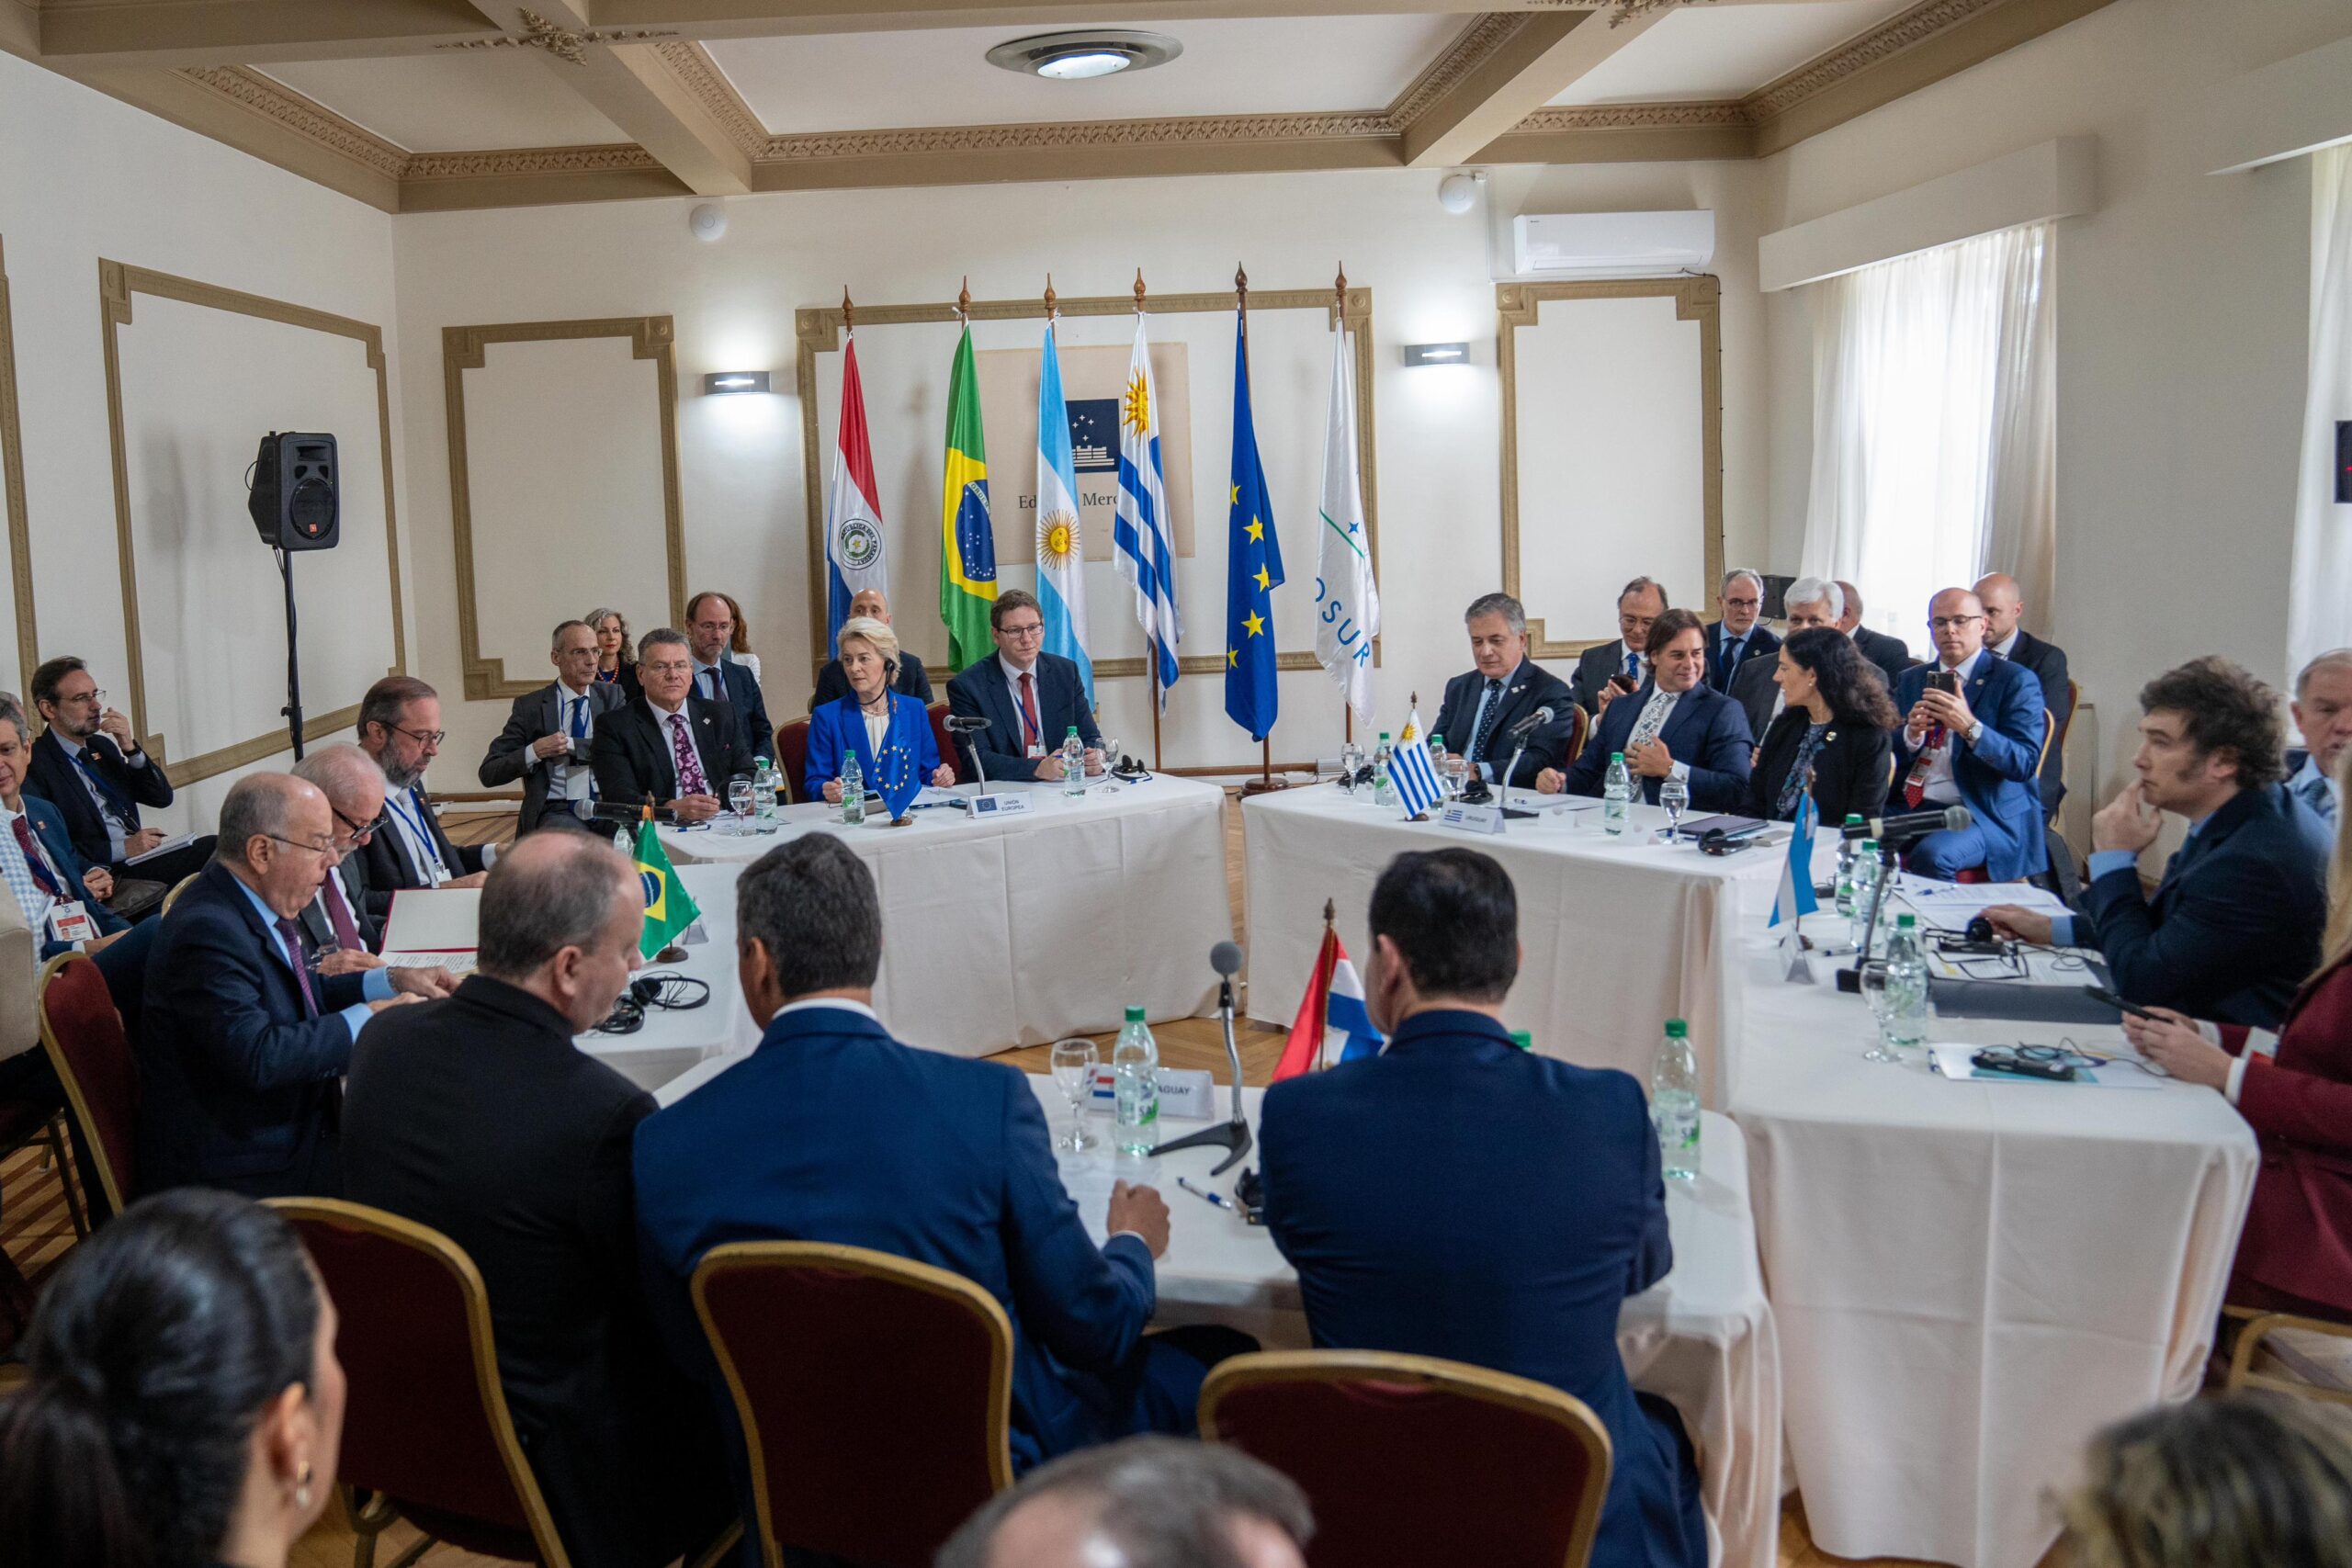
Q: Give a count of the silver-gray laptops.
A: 0